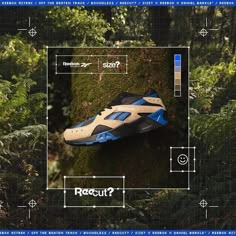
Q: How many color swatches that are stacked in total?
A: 7